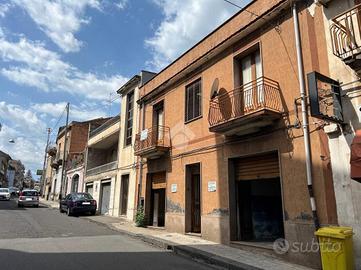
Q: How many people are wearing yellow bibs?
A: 0